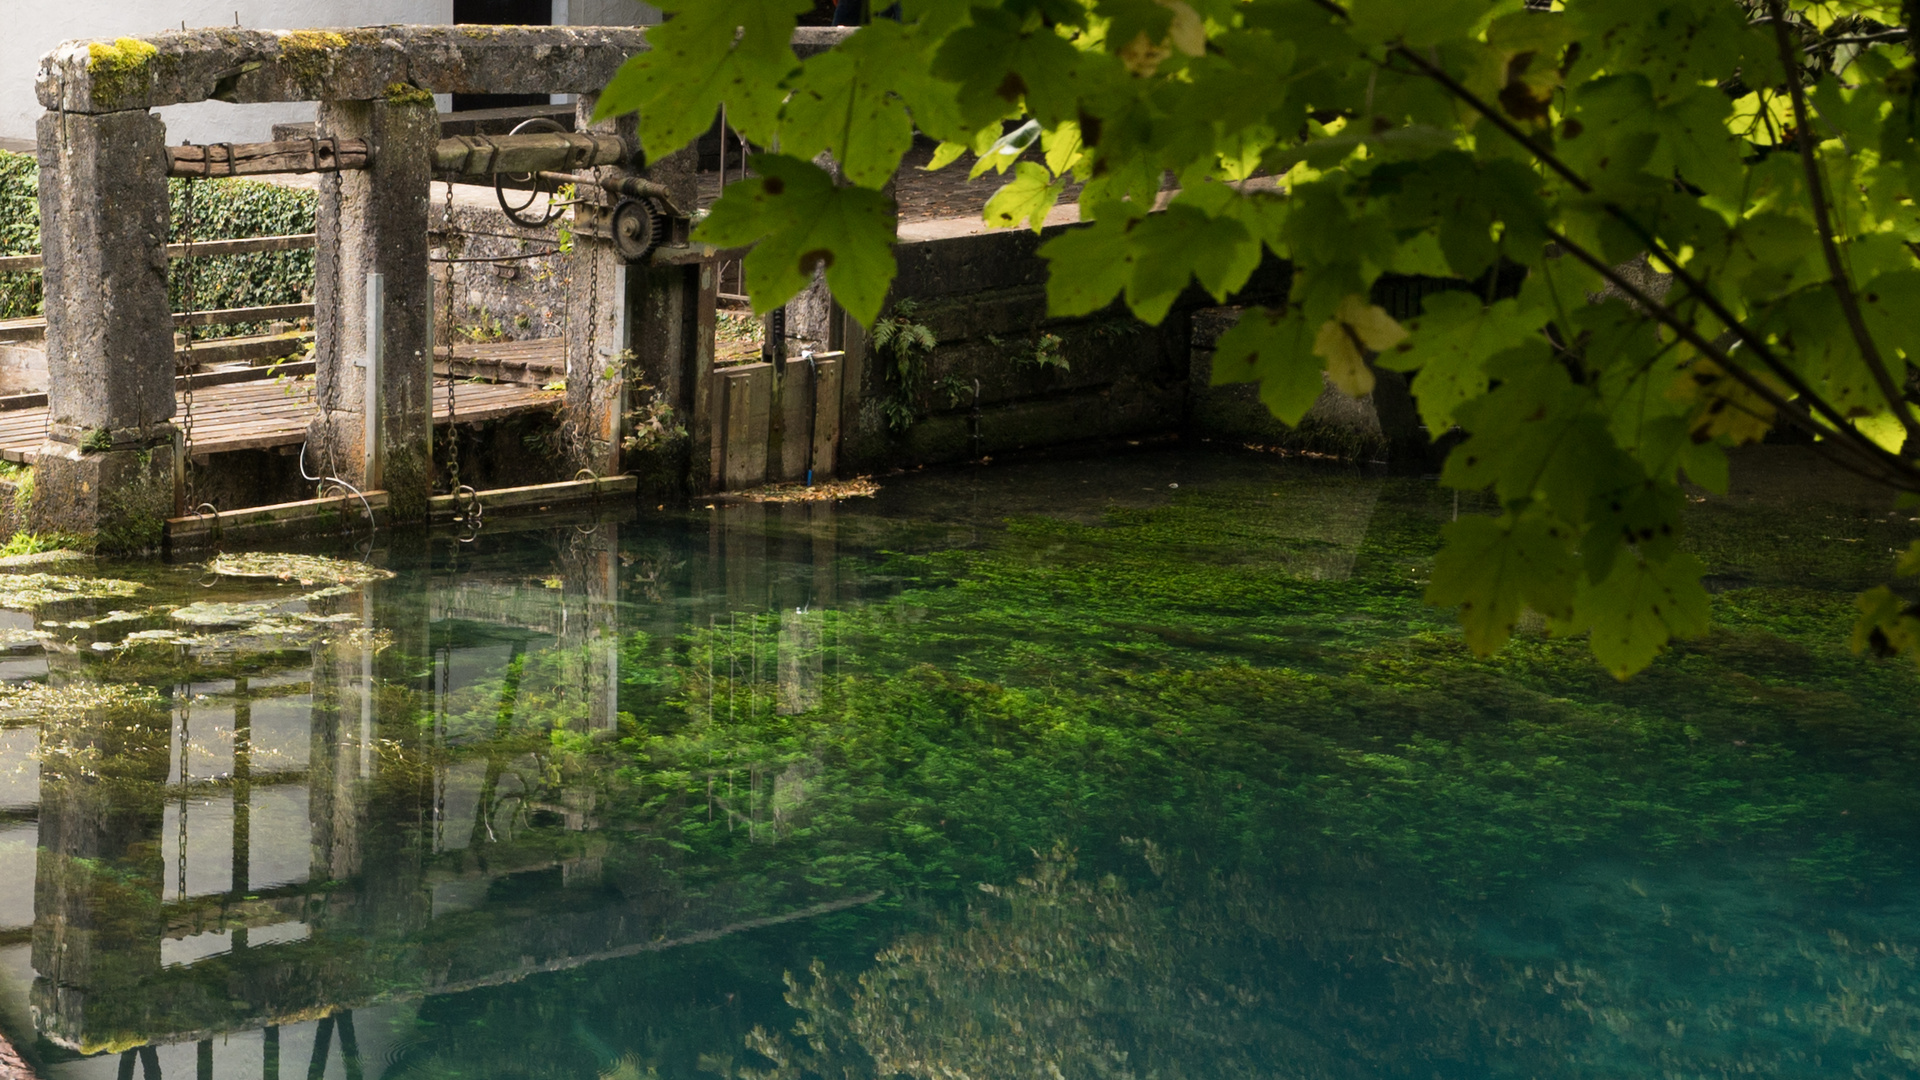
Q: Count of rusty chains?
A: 4